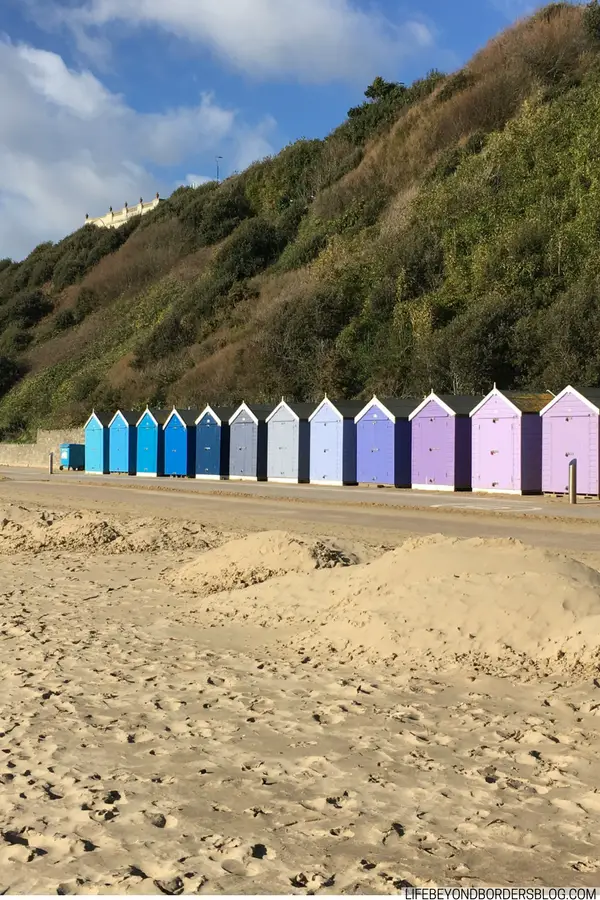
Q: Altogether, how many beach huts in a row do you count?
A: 12